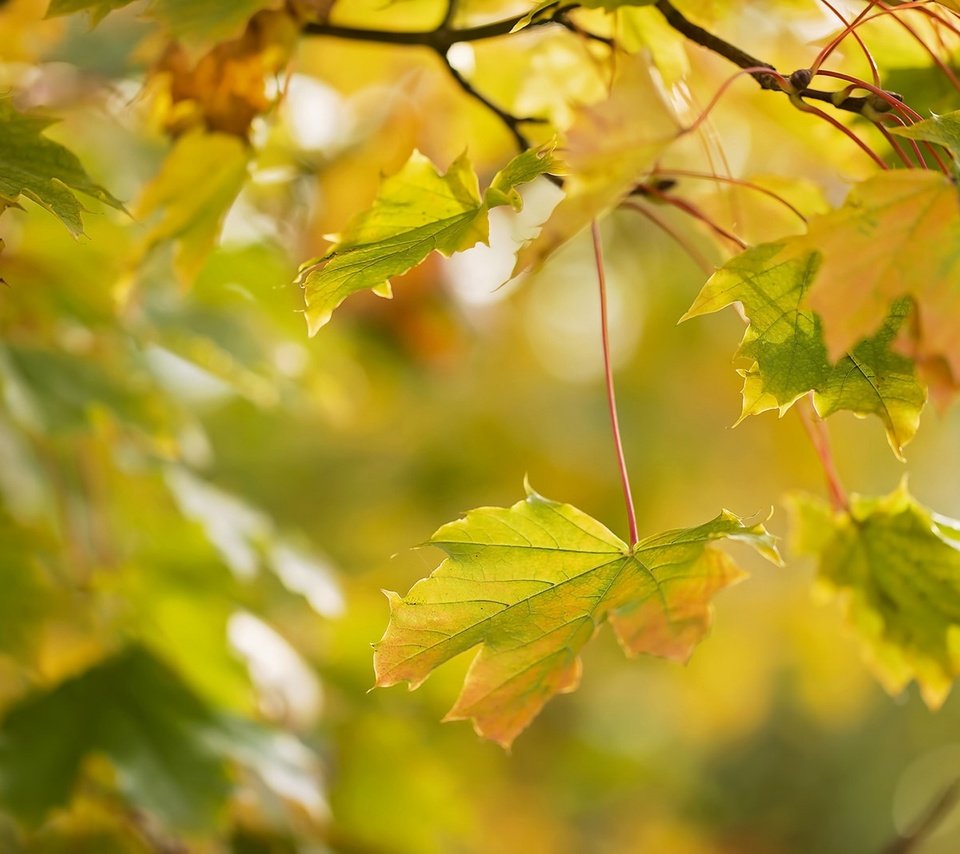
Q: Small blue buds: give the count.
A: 0